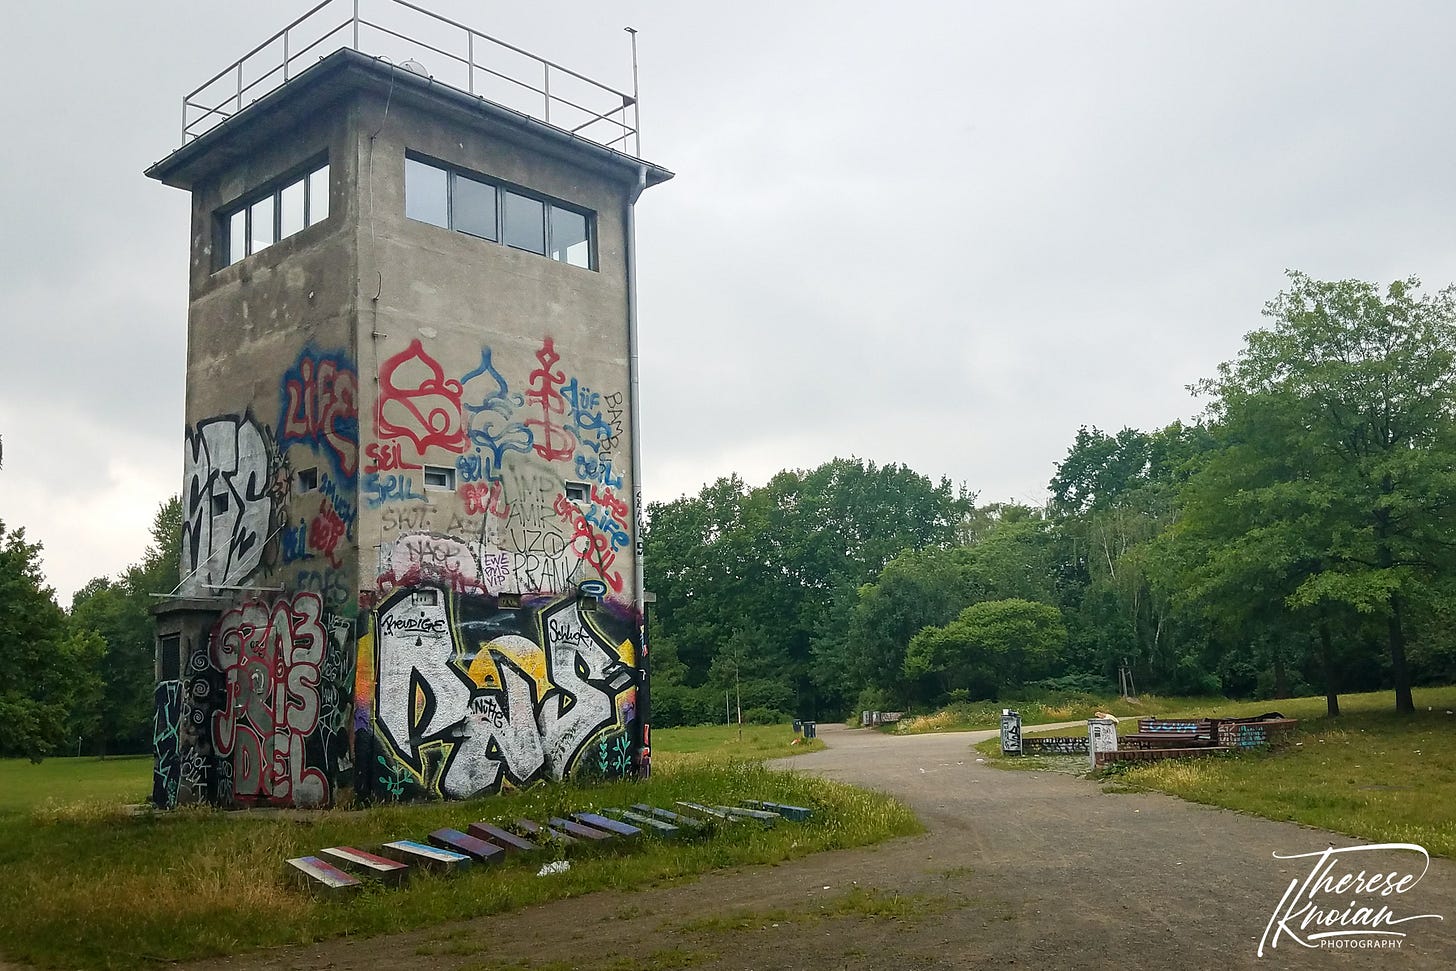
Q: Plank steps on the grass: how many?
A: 13